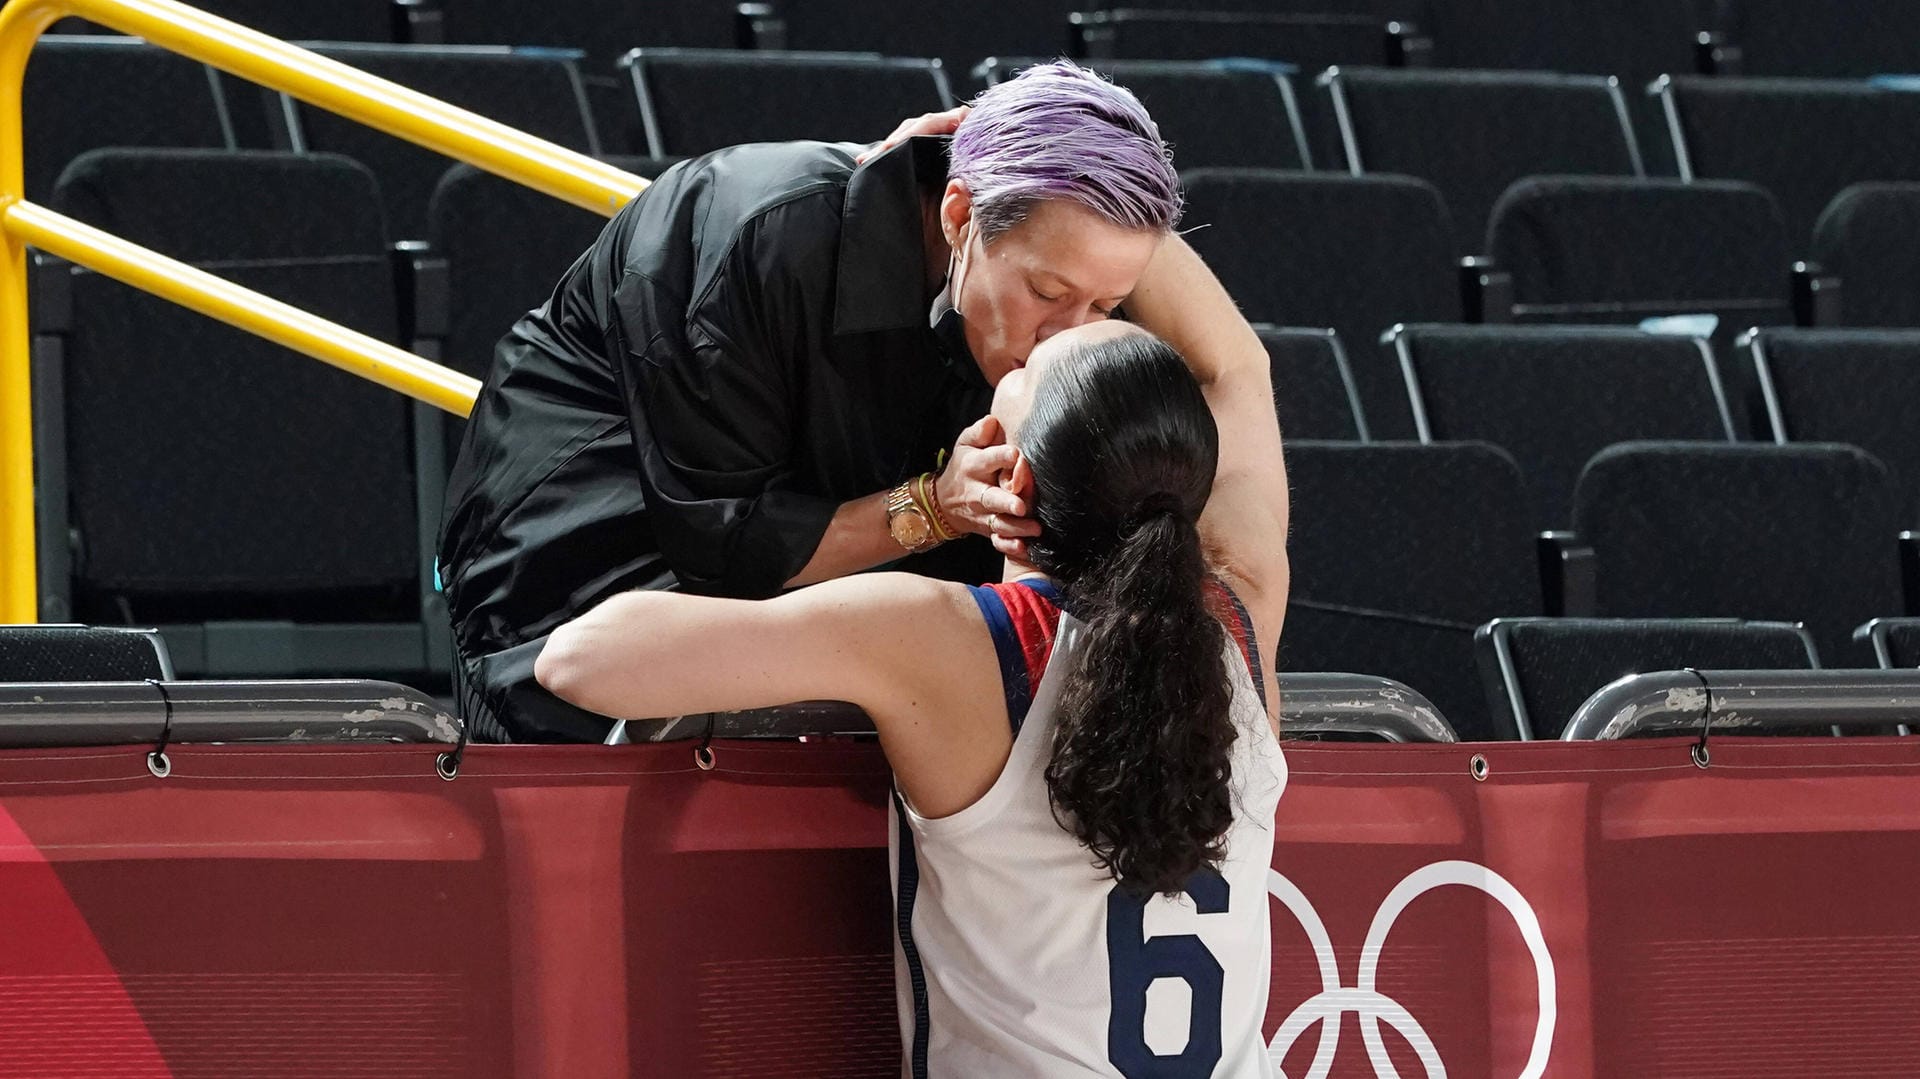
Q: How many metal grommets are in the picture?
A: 5